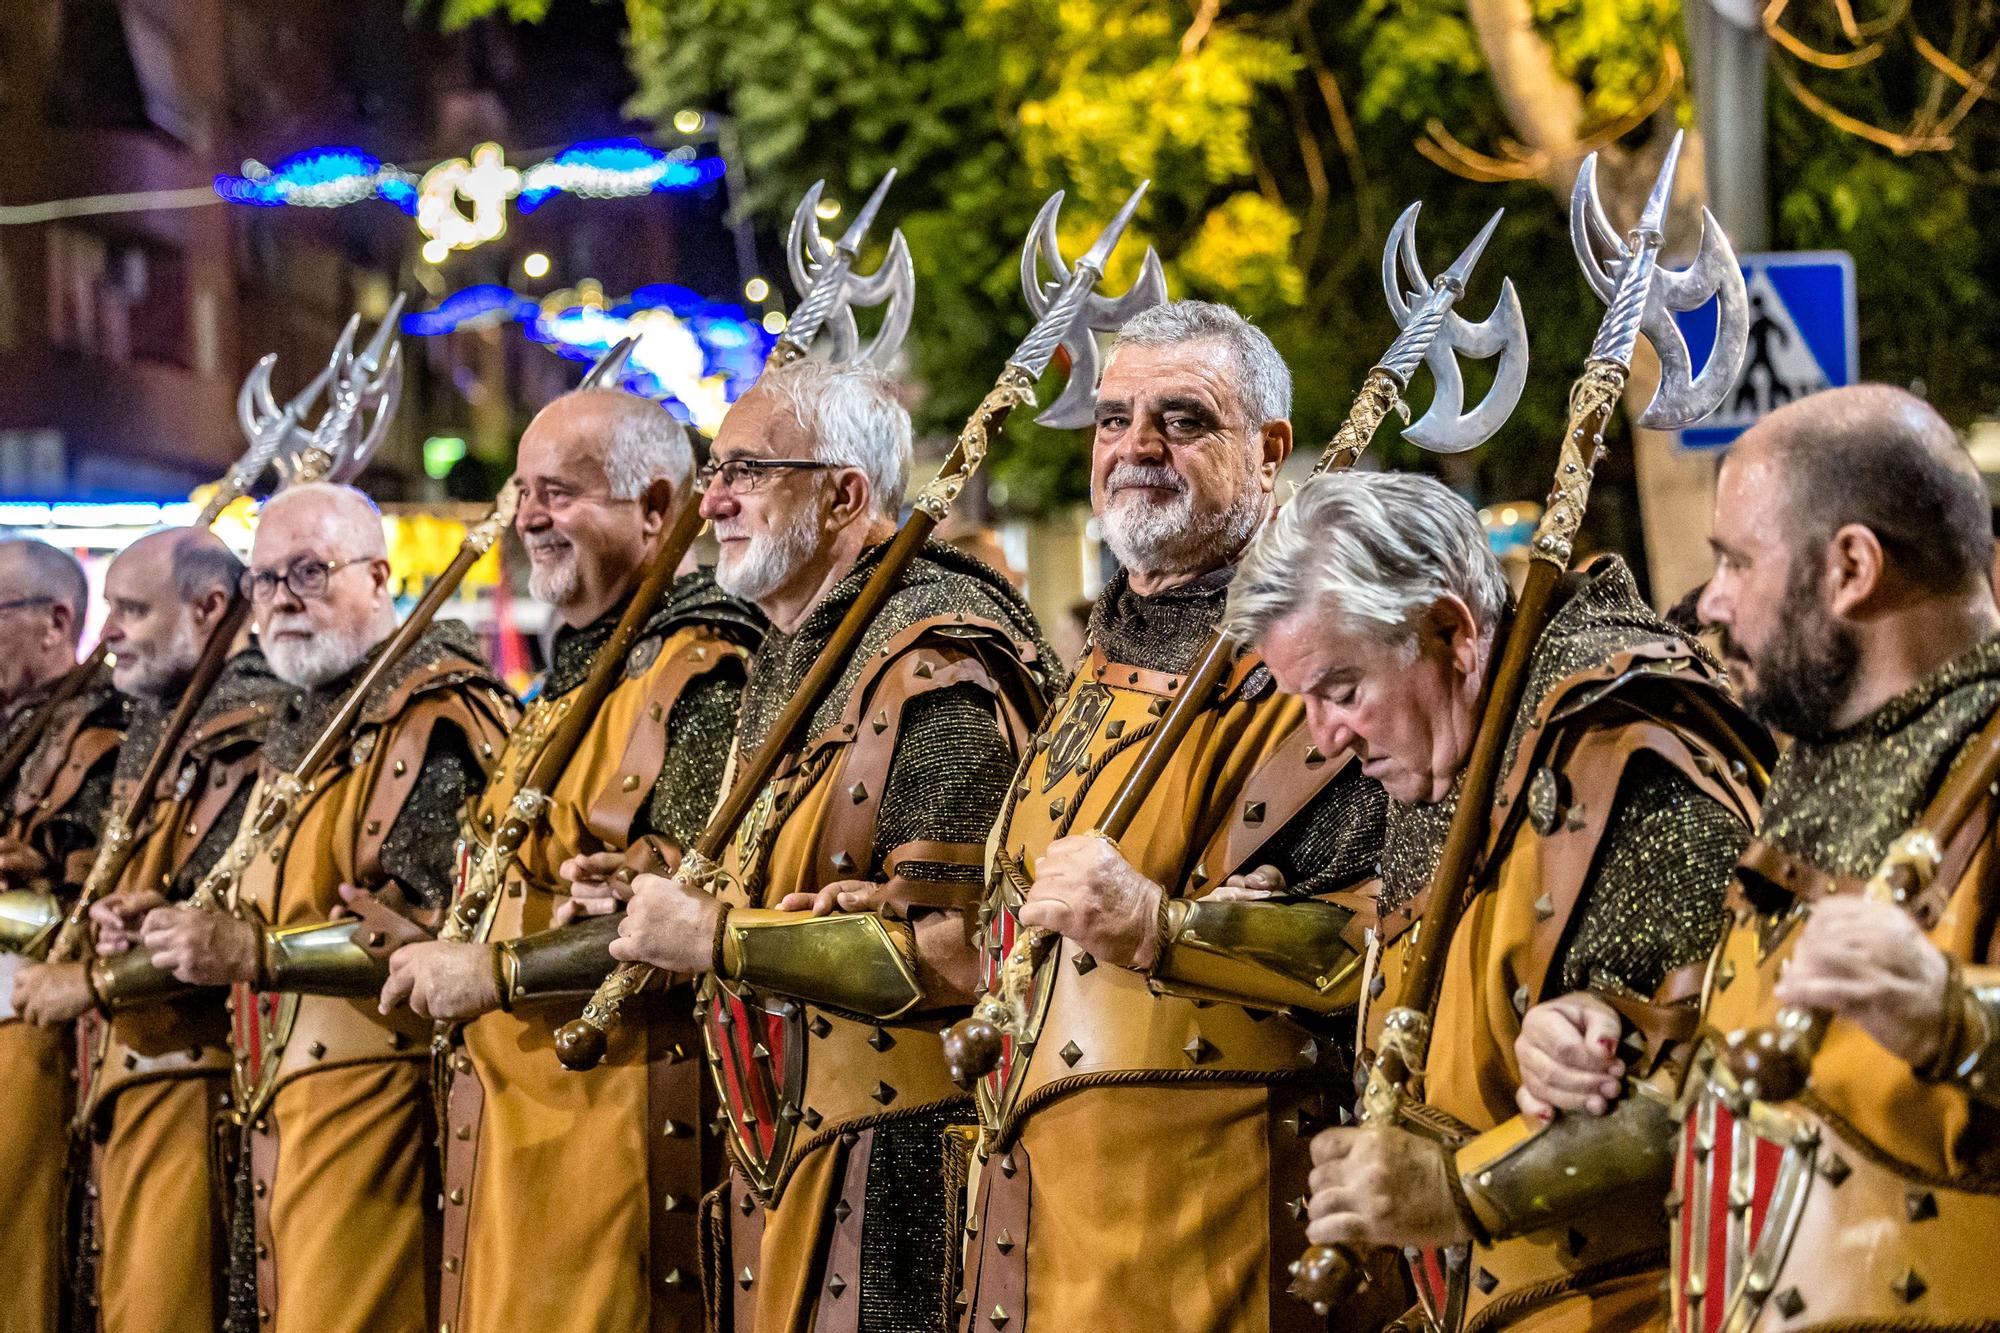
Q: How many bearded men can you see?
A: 6